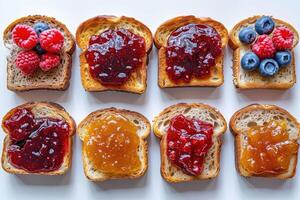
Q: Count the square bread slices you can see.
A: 8